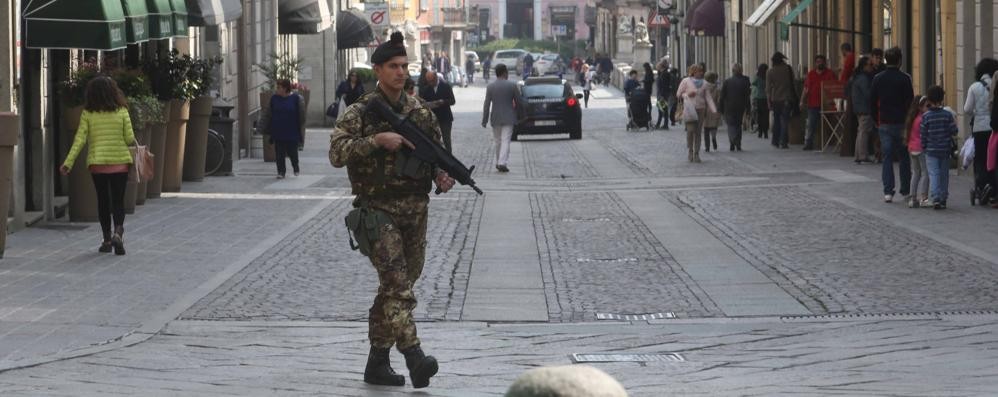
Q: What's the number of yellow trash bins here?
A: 0